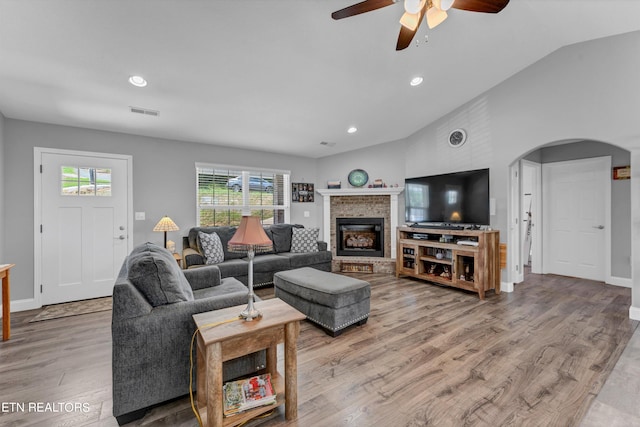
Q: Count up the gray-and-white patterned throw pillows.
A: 2